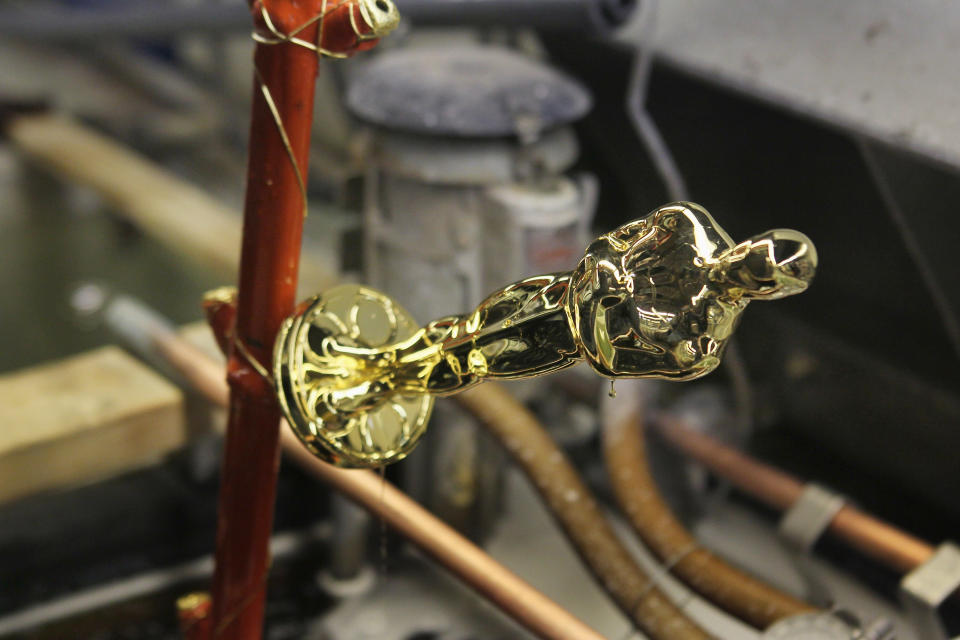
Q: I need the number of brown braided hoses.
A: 2